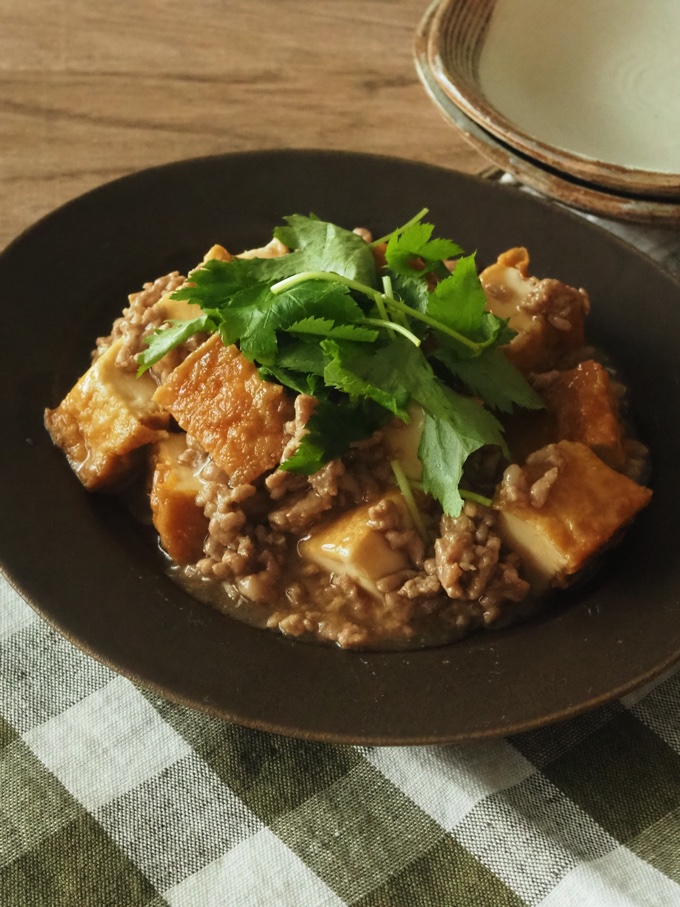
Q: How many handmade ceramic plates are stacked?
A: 2